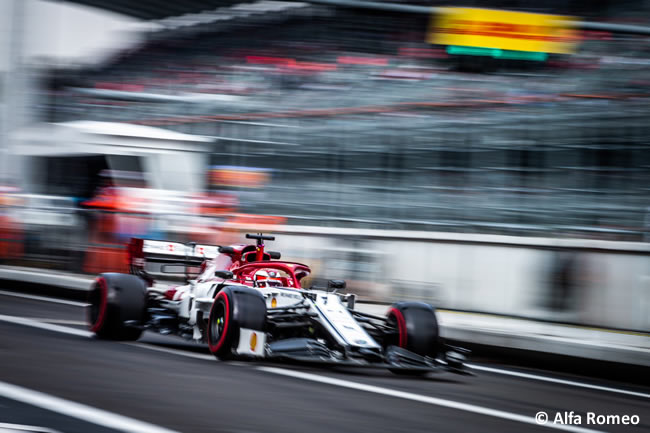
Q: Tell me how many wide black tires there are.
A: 3